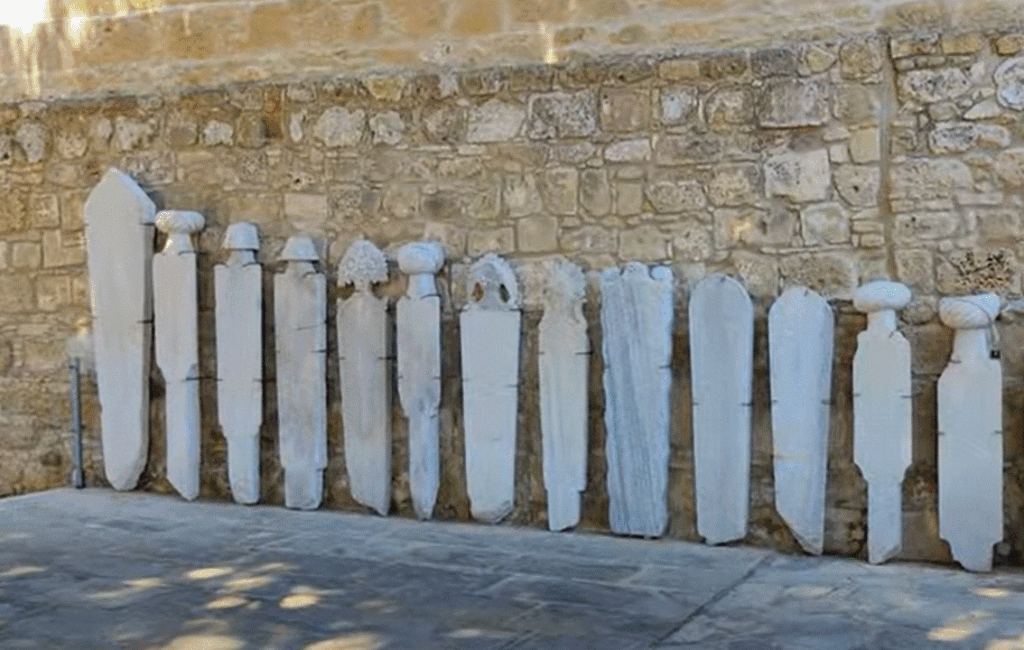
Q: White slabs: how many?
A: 13